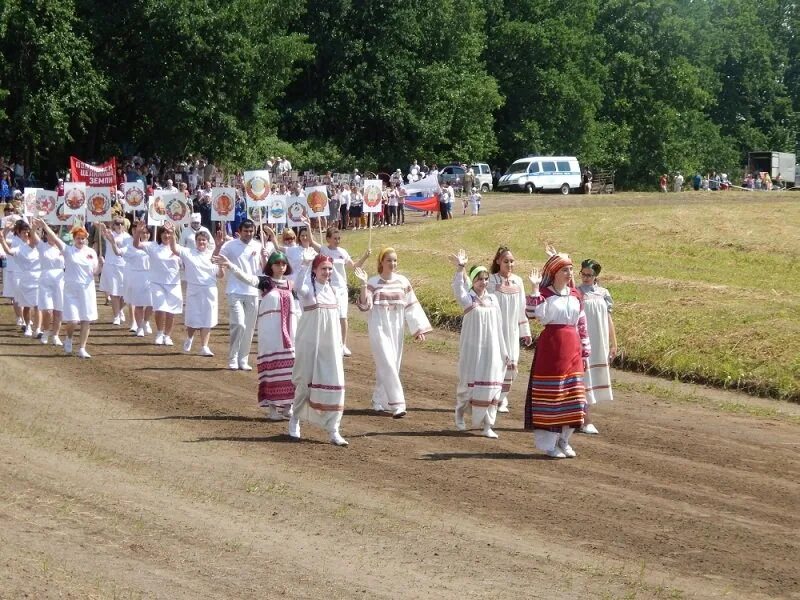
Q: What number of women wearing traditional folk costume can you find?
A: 7